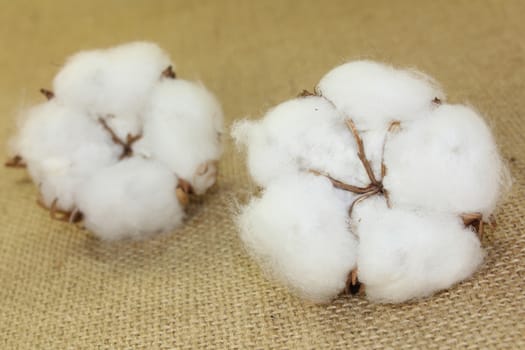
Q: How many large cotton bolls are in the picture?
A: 2